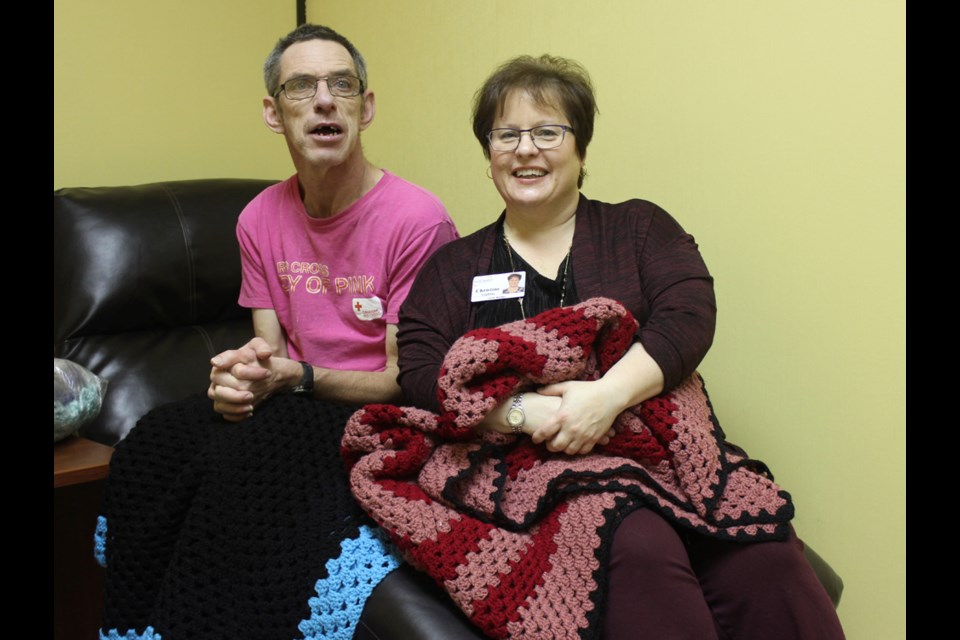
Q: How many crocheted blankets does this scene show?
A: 2